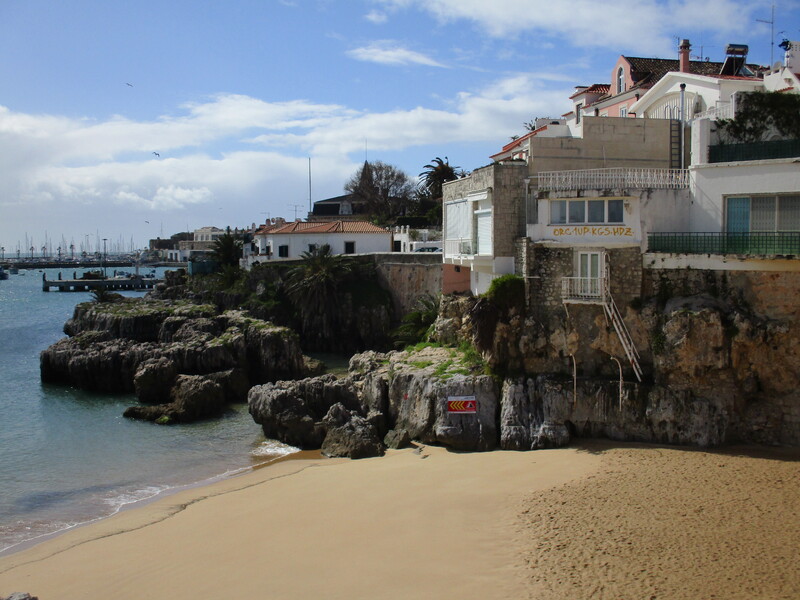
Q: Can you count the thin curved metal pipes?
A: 2